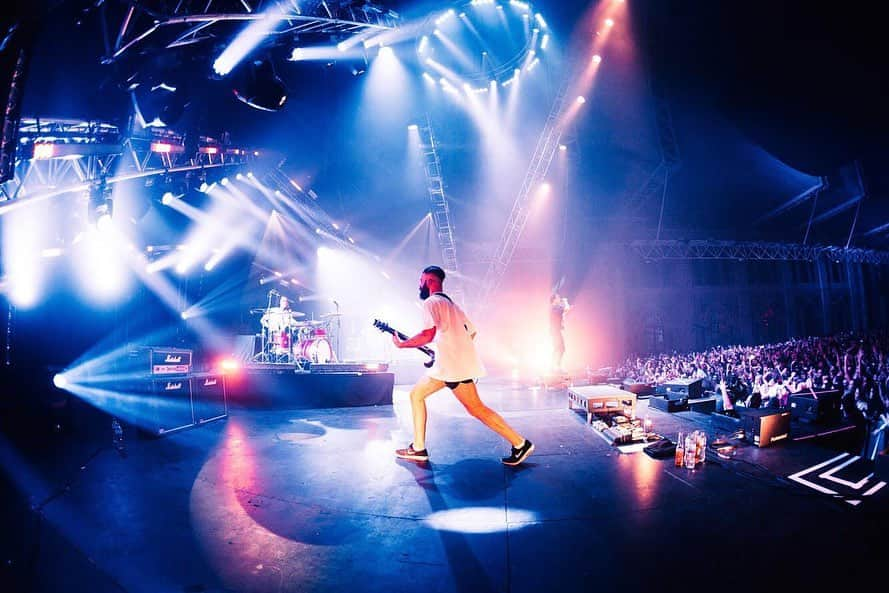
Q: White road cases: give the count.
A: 1